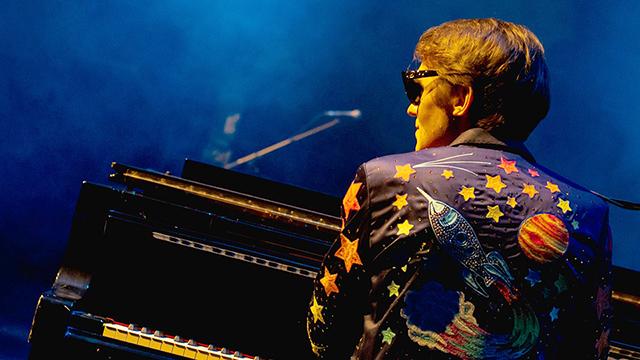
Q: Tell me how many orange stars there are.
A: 3